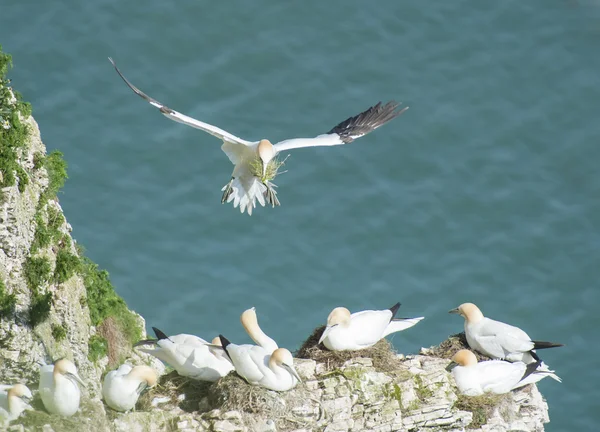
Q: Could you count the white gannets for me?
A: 10